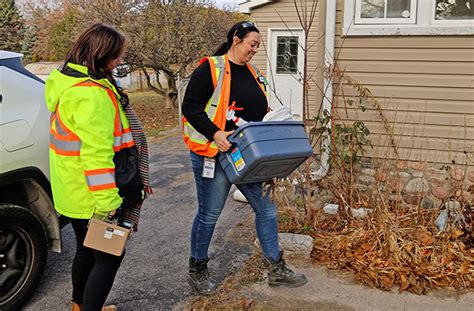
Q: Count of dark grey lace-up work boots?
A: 2